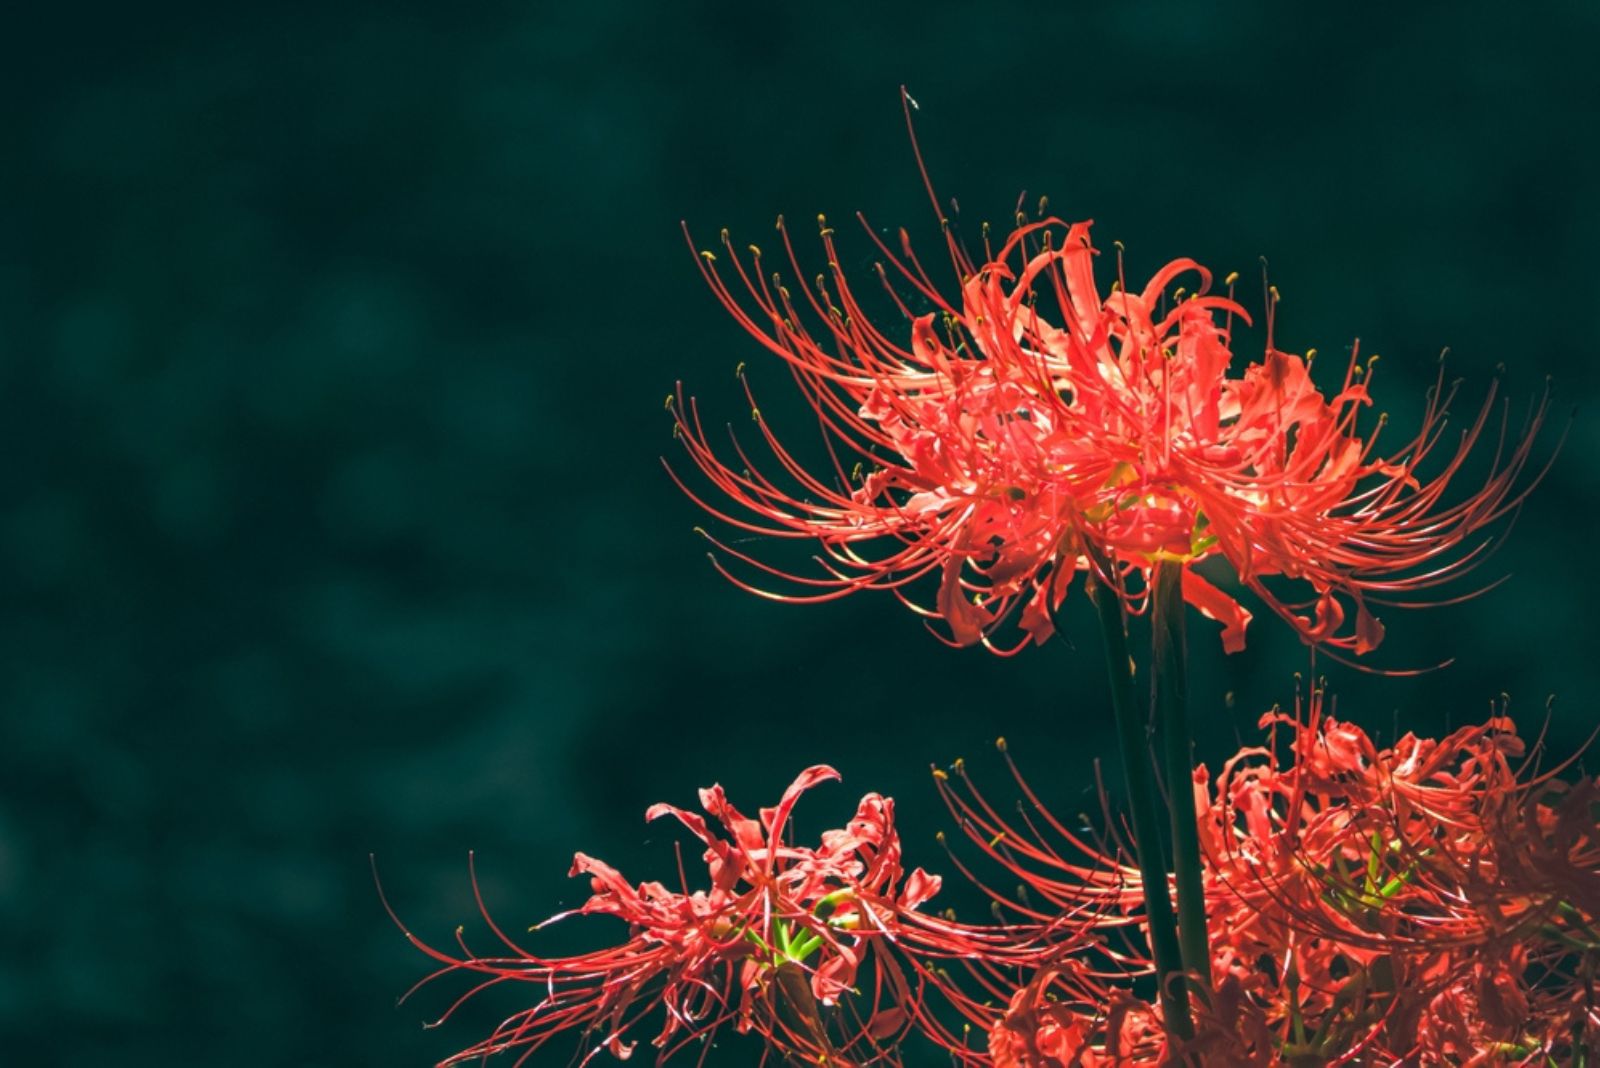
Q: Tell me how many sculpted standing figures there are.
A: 0